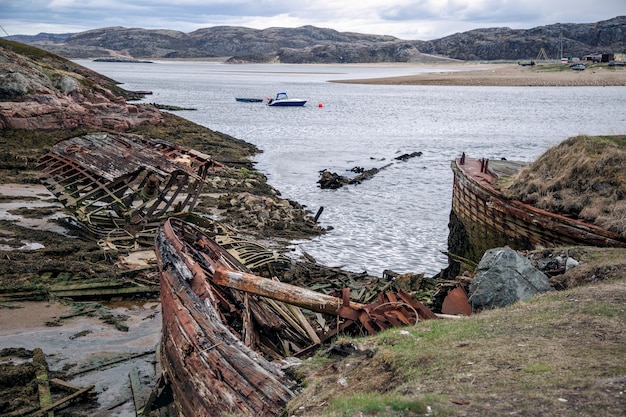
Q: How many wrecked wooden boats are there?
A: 3